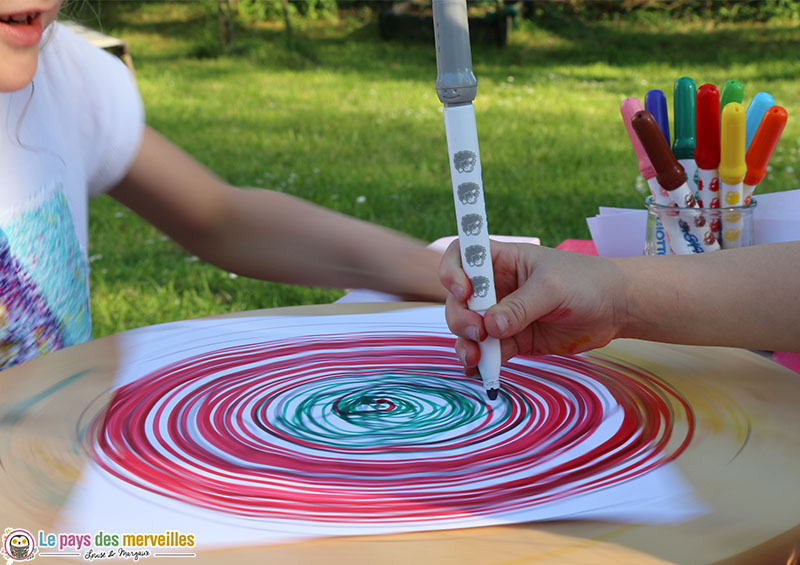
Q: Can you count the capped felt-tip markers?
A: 9